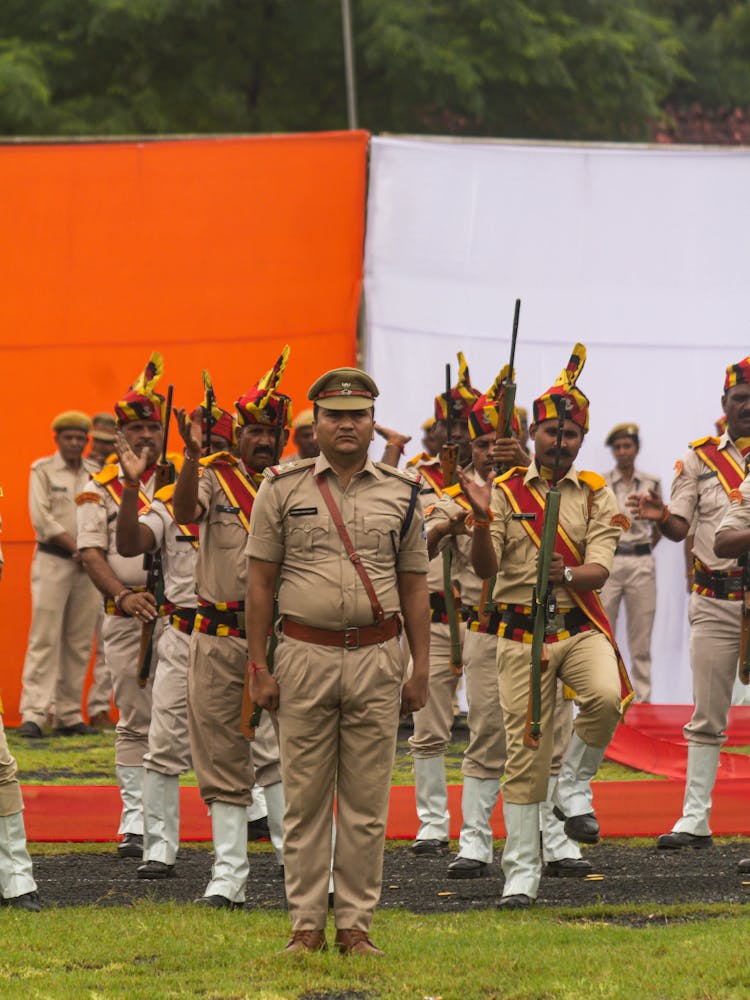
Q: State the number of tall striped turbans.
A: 7